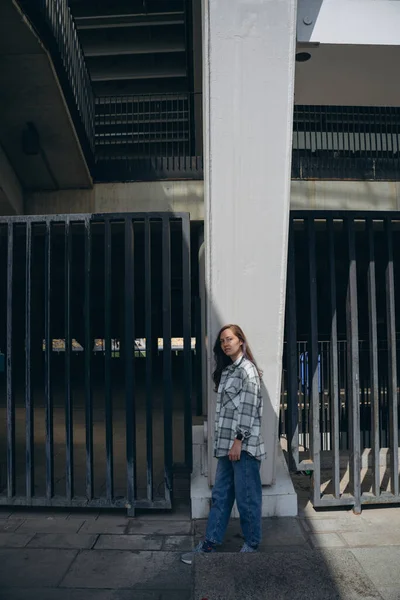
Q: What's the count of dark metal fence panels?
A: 2